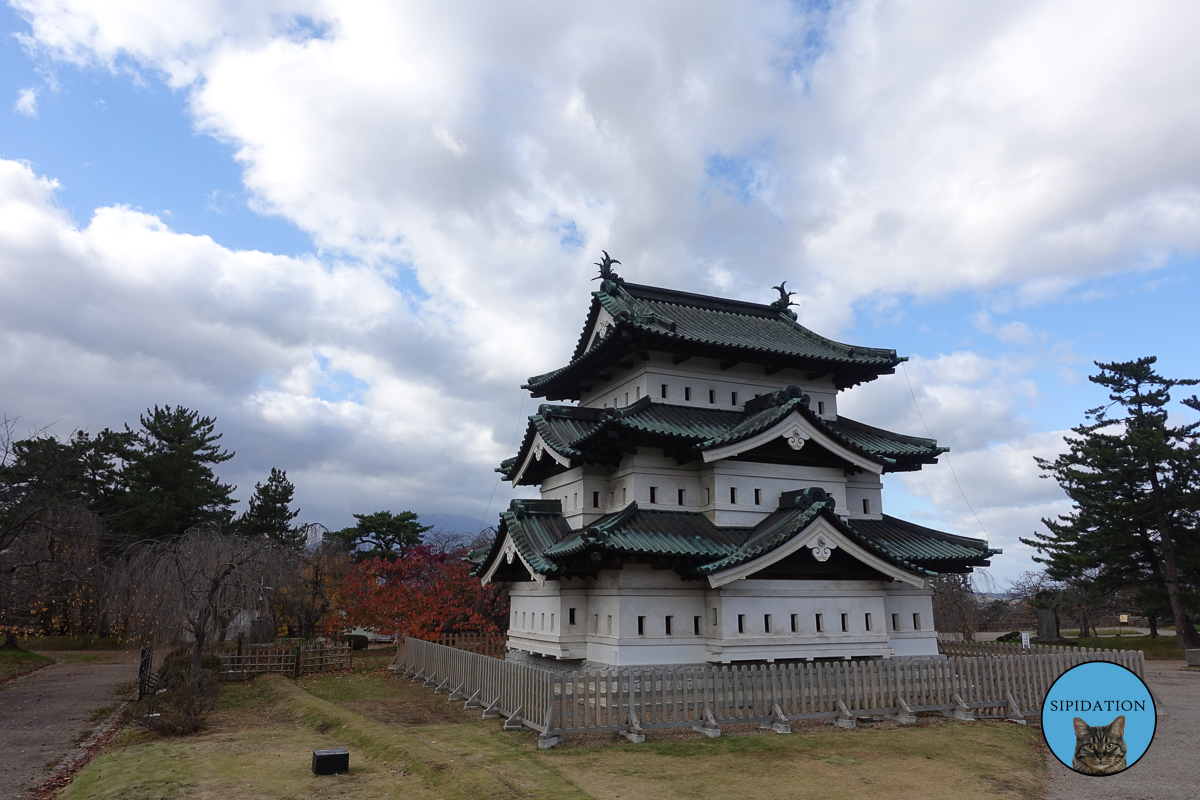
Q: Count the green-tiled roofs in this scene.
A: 3